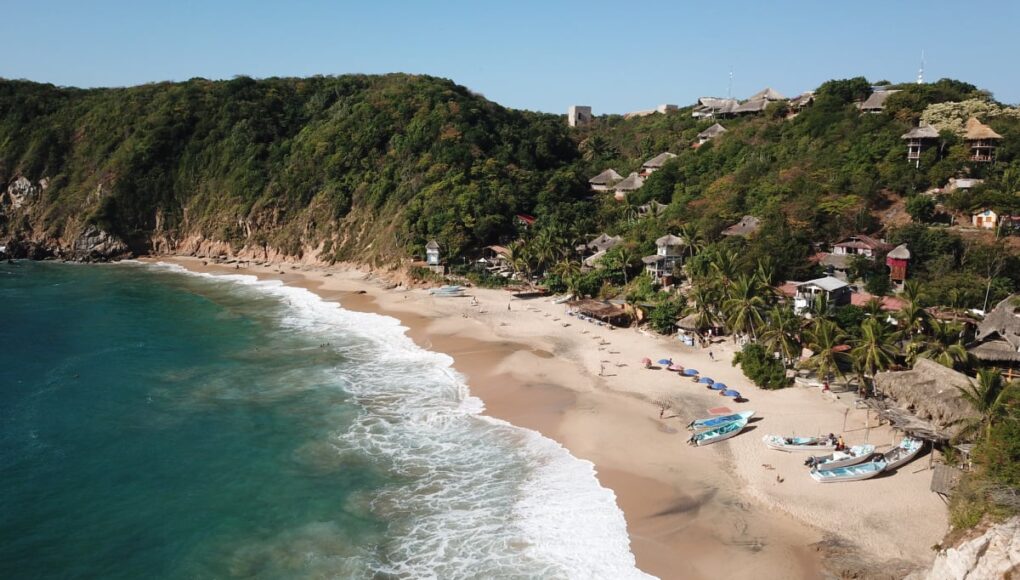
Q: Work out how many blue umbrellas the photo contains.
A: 5